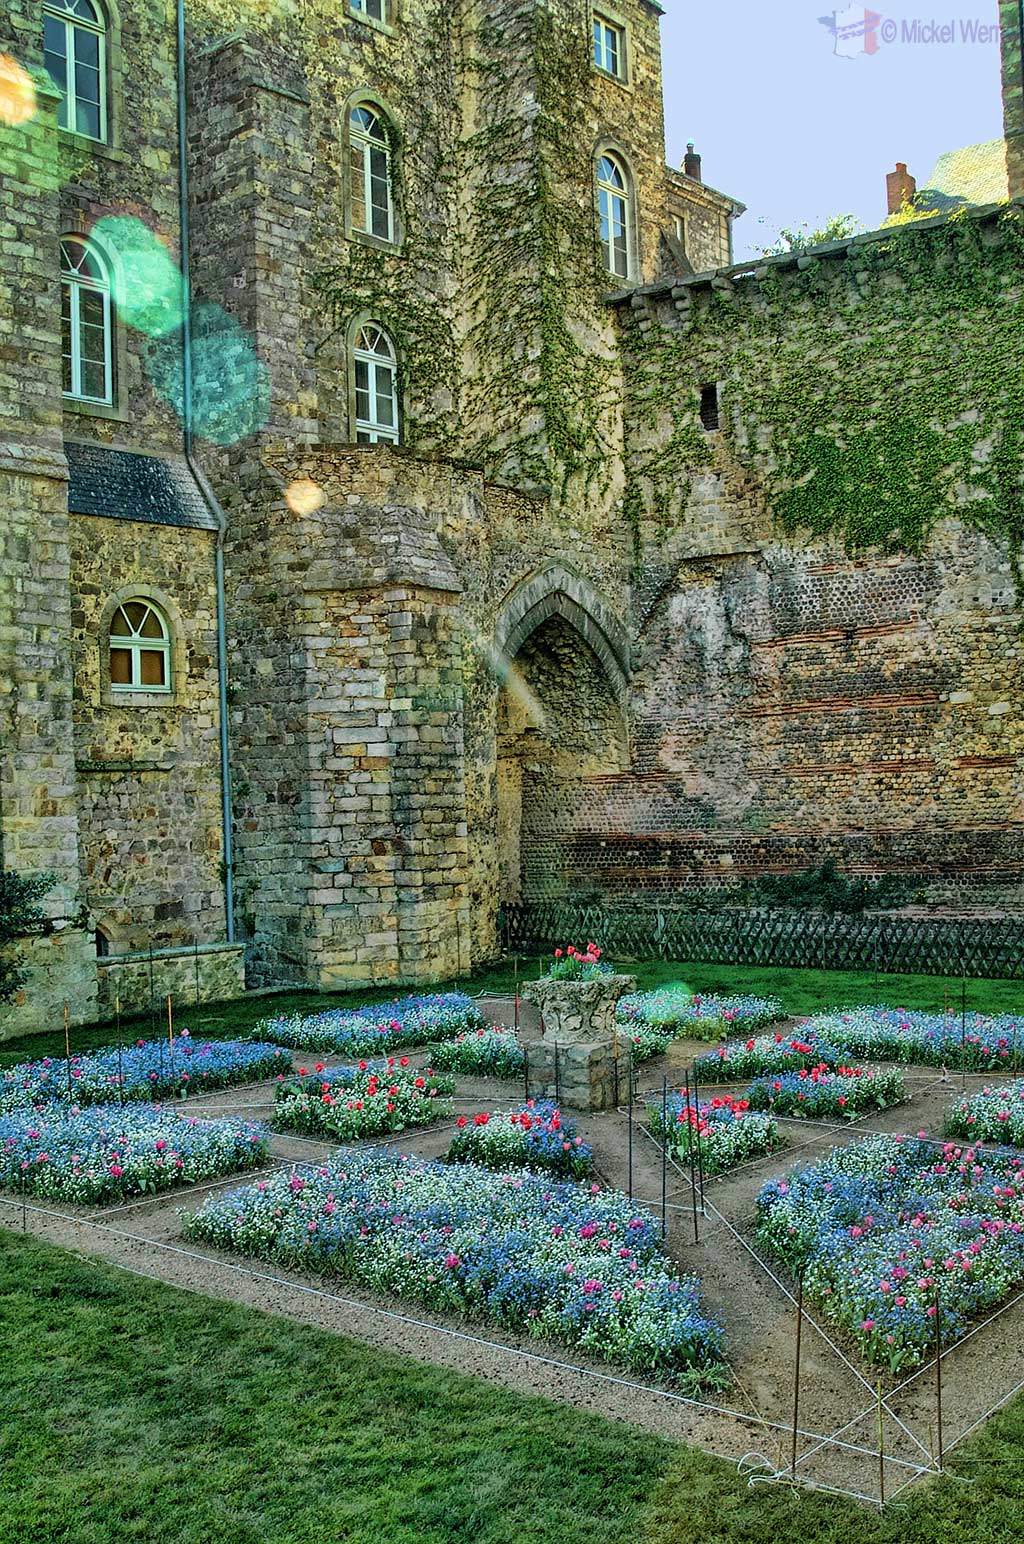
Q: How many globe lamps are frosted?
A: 0